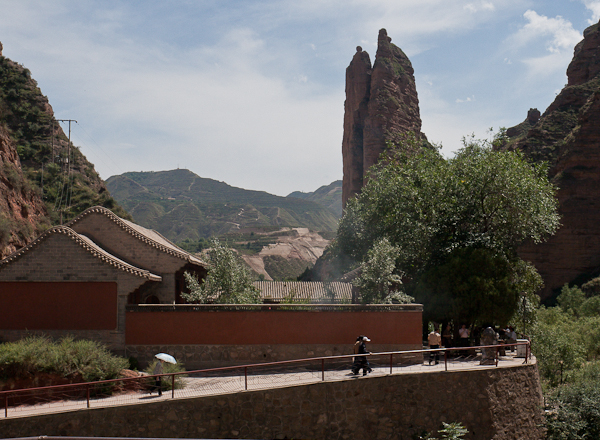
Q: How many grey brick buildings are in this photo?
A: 2